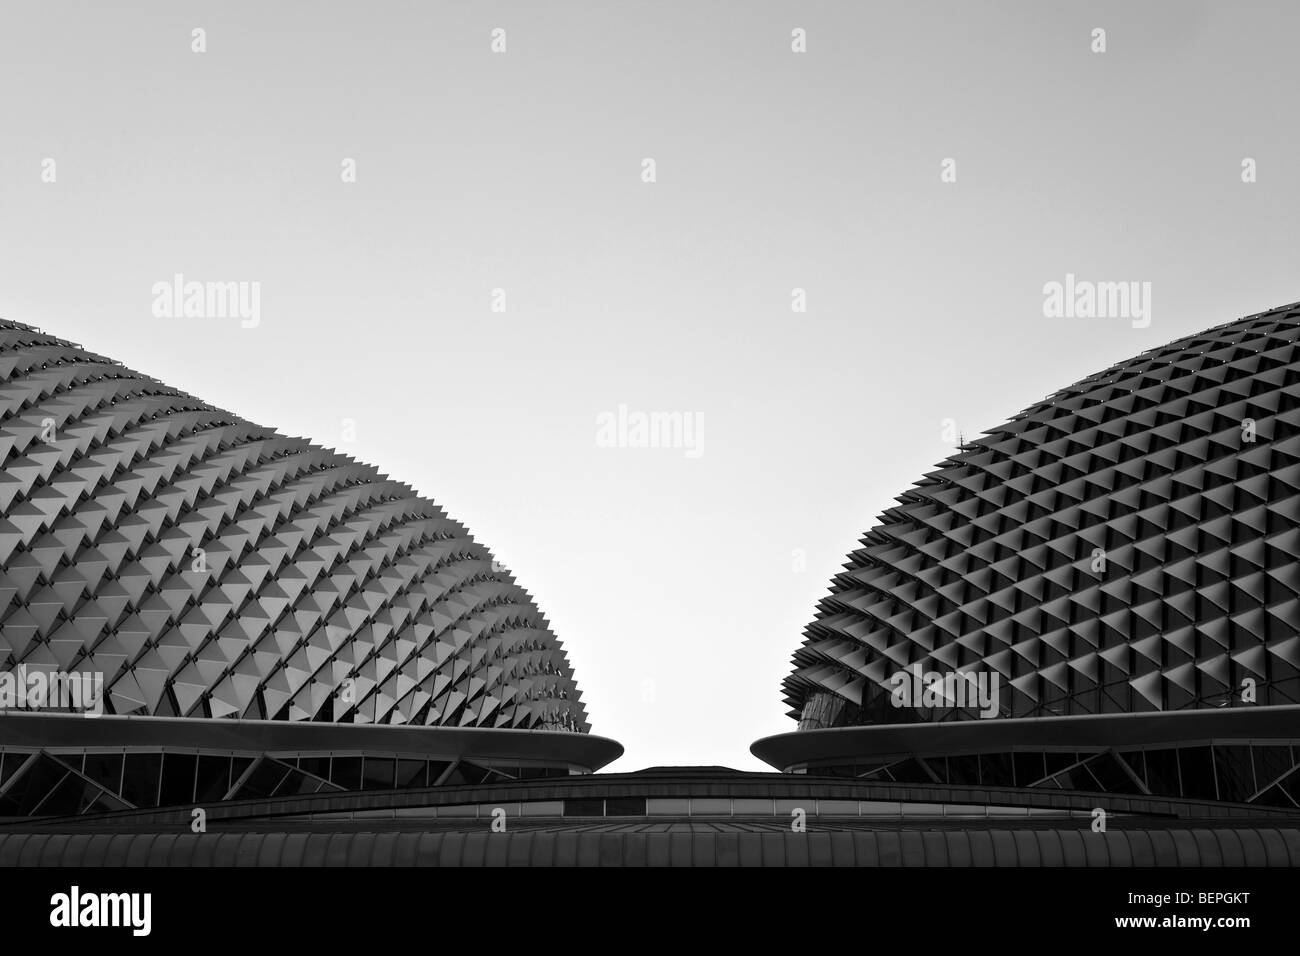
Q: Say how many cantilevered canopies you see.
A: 2